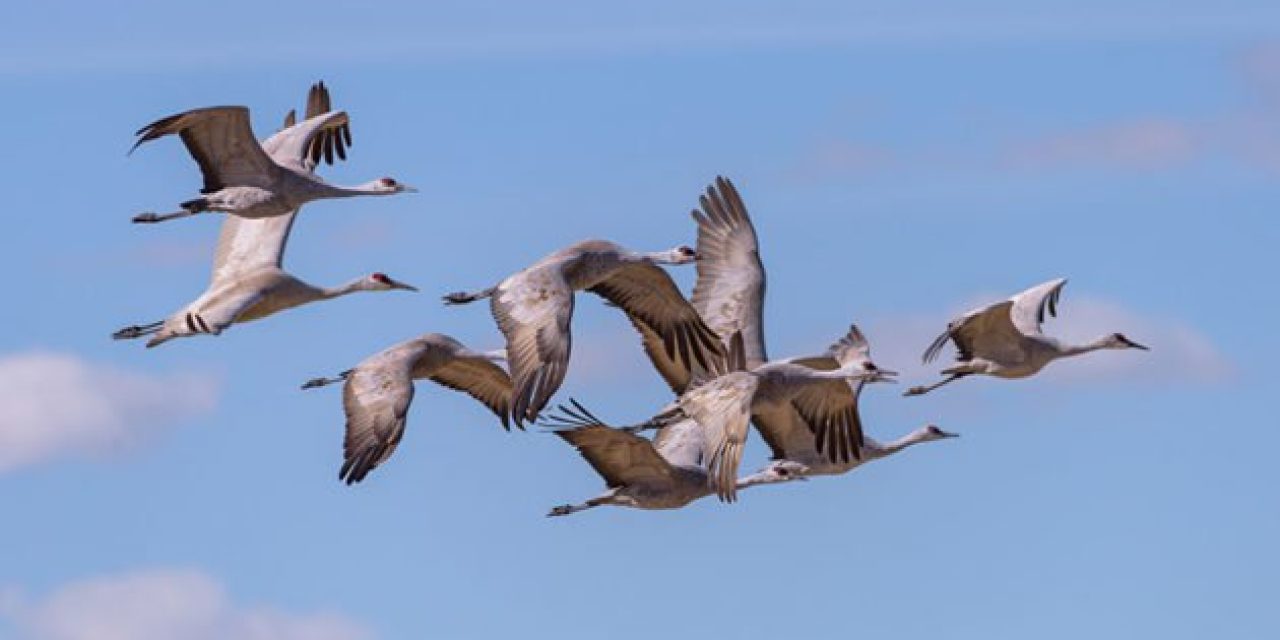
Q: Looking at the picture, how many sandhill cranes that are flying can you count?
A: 8